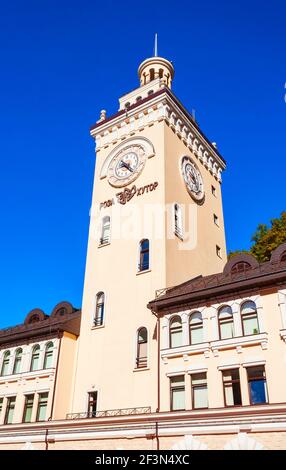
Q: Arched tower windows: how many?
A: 5